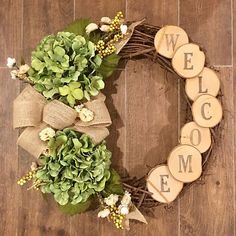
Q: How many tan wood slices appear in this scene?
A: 7